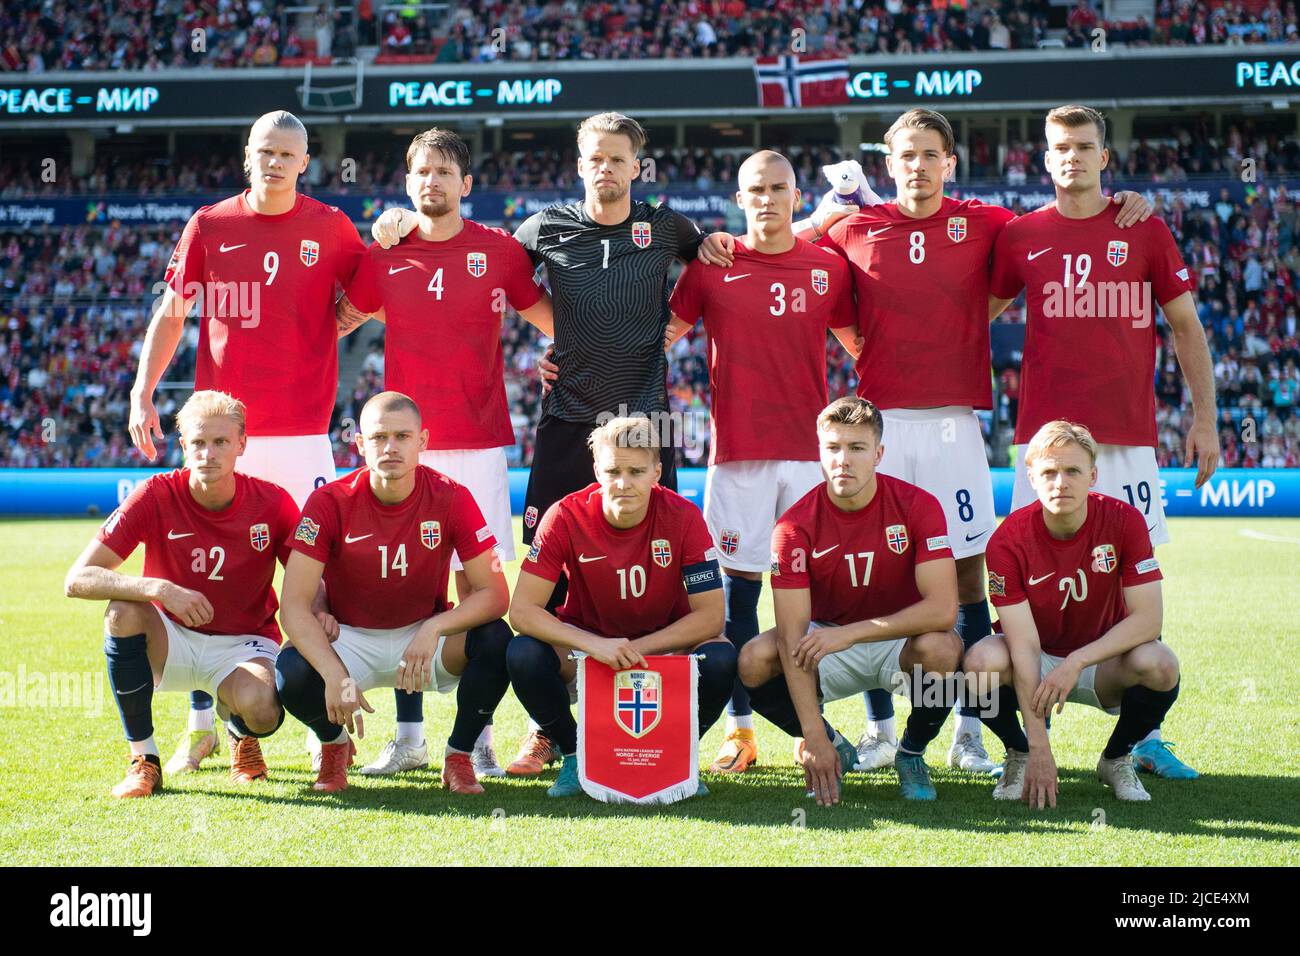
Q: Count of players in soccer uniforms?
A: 11